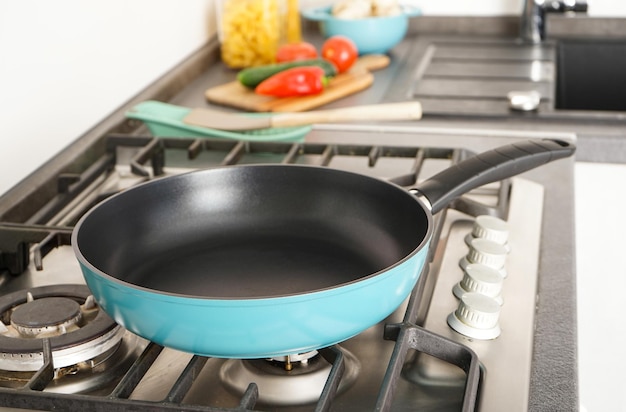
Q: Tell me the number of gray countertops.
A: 1